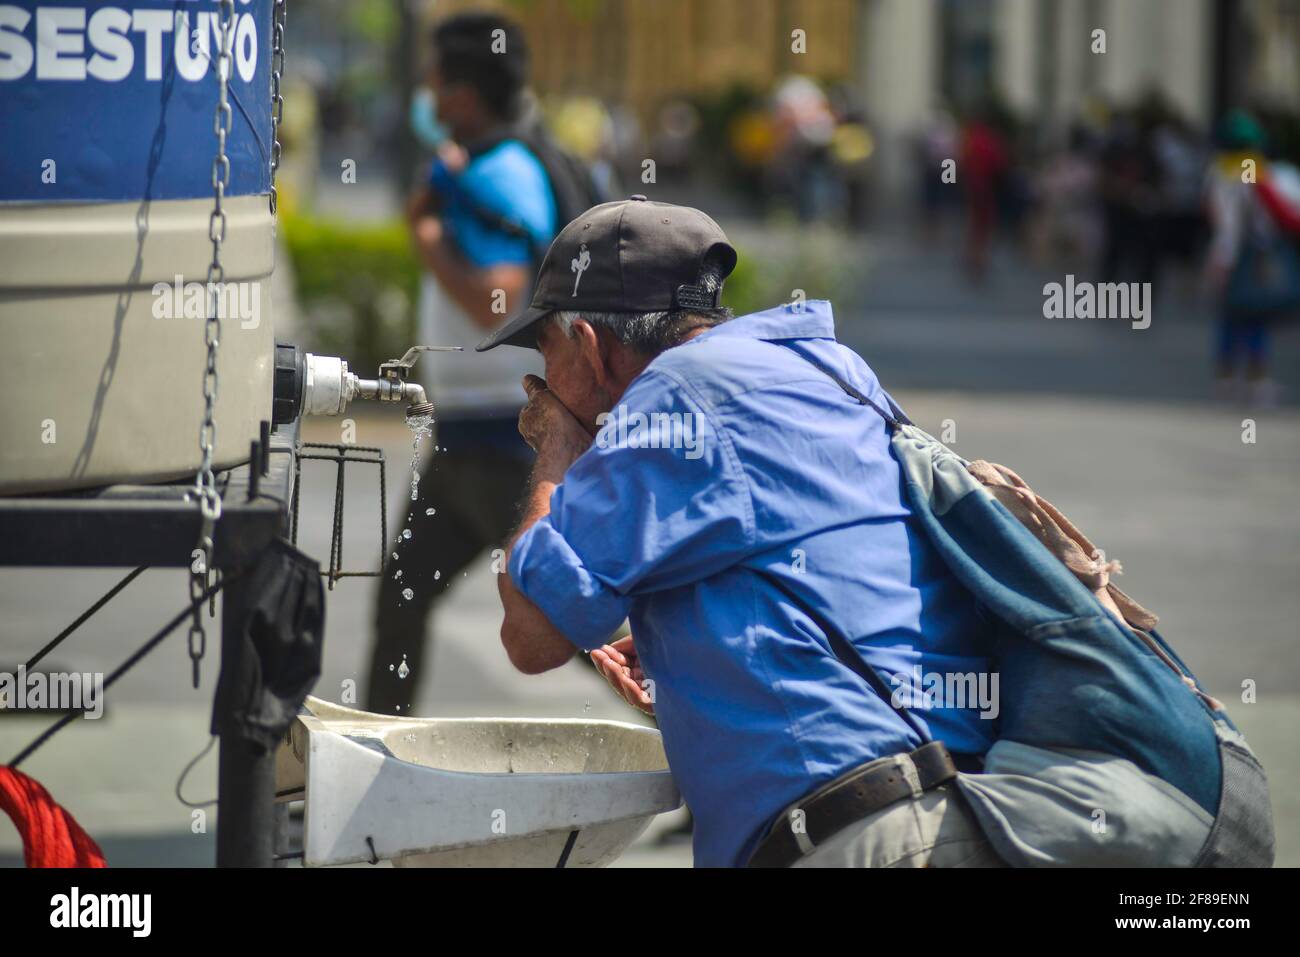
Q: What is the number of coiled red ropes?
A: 1